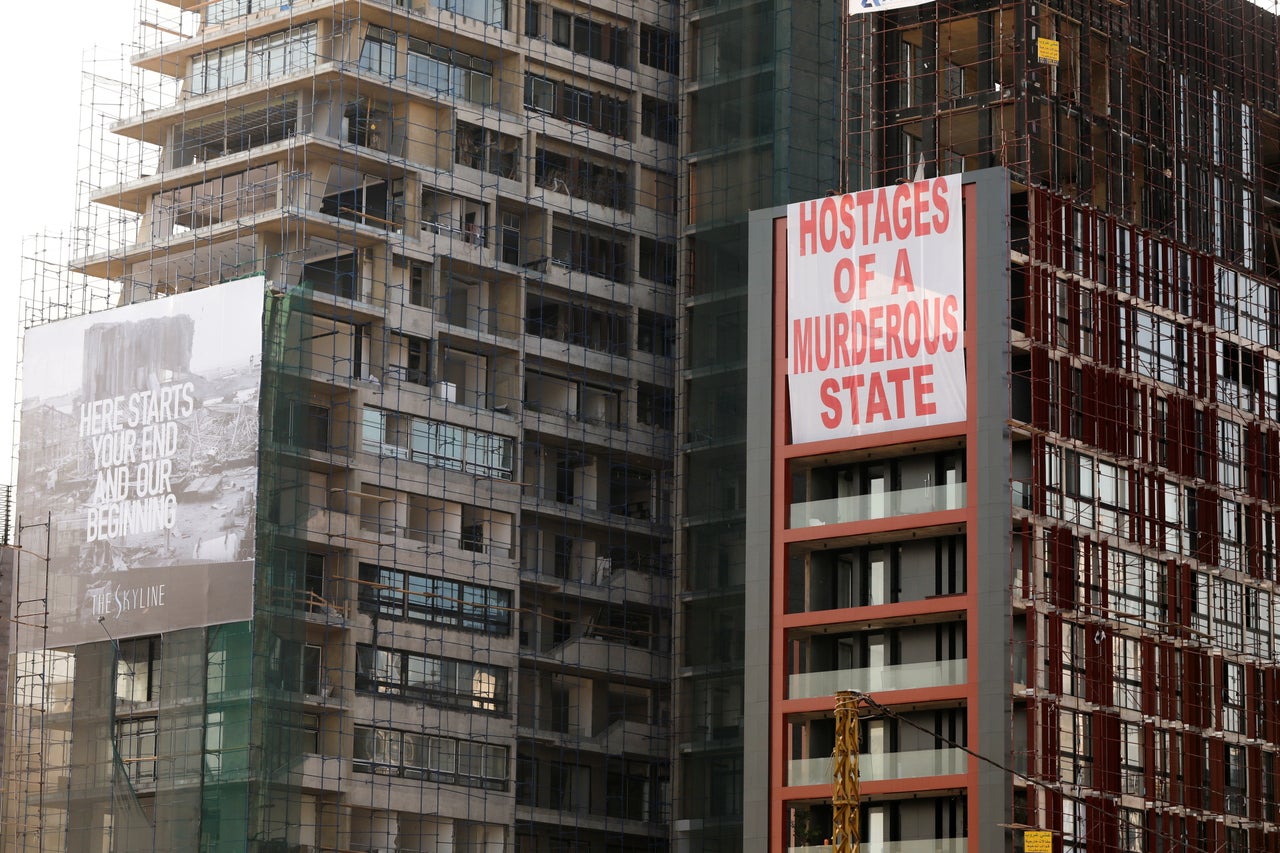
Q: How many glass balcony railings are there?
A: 4